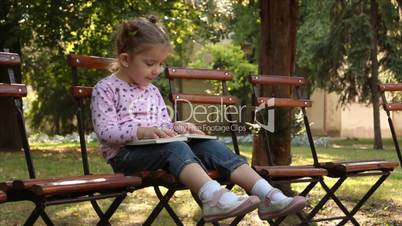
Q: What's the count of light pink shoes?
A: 2